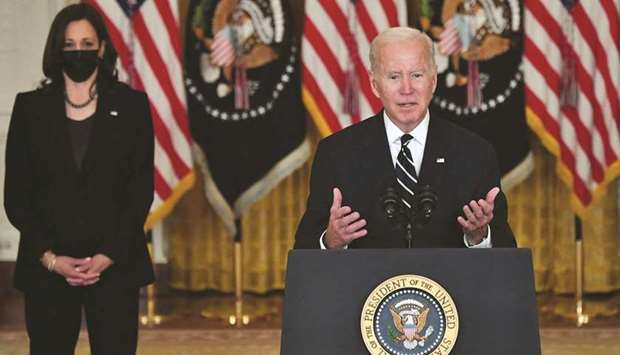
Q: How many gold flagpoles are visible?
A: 3